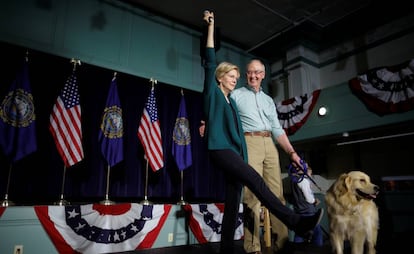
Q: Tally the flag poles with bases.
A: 5